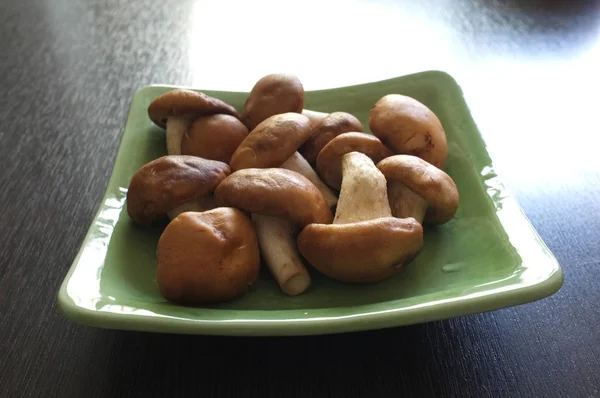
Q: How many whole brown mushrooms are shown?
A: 12